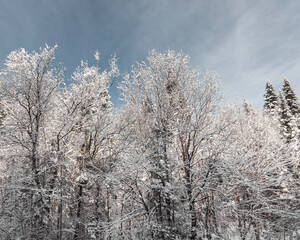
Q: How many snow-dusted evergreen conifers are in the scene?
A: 3